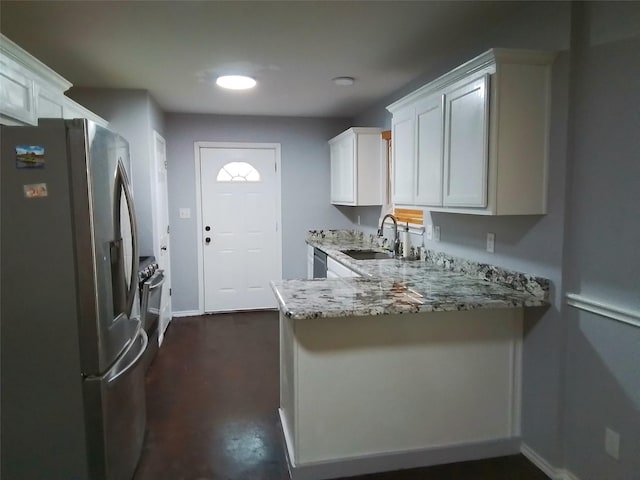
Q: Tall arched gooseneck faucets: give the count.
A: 1